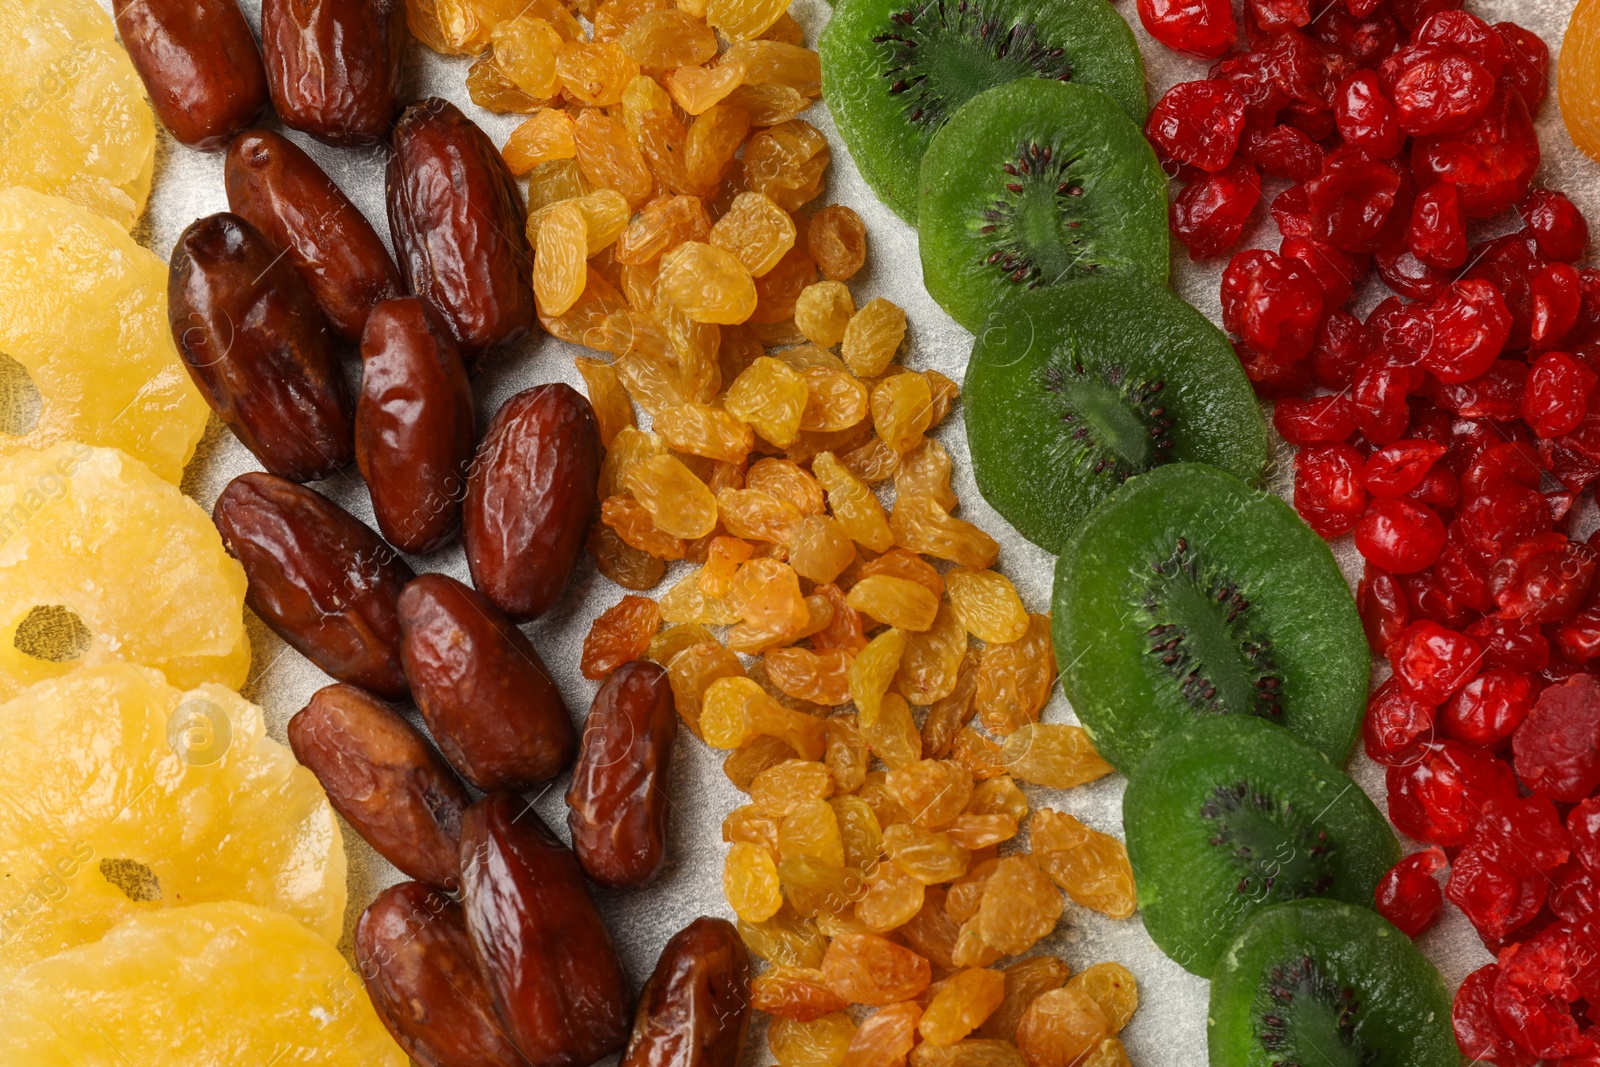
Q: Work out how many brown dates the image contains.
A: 14